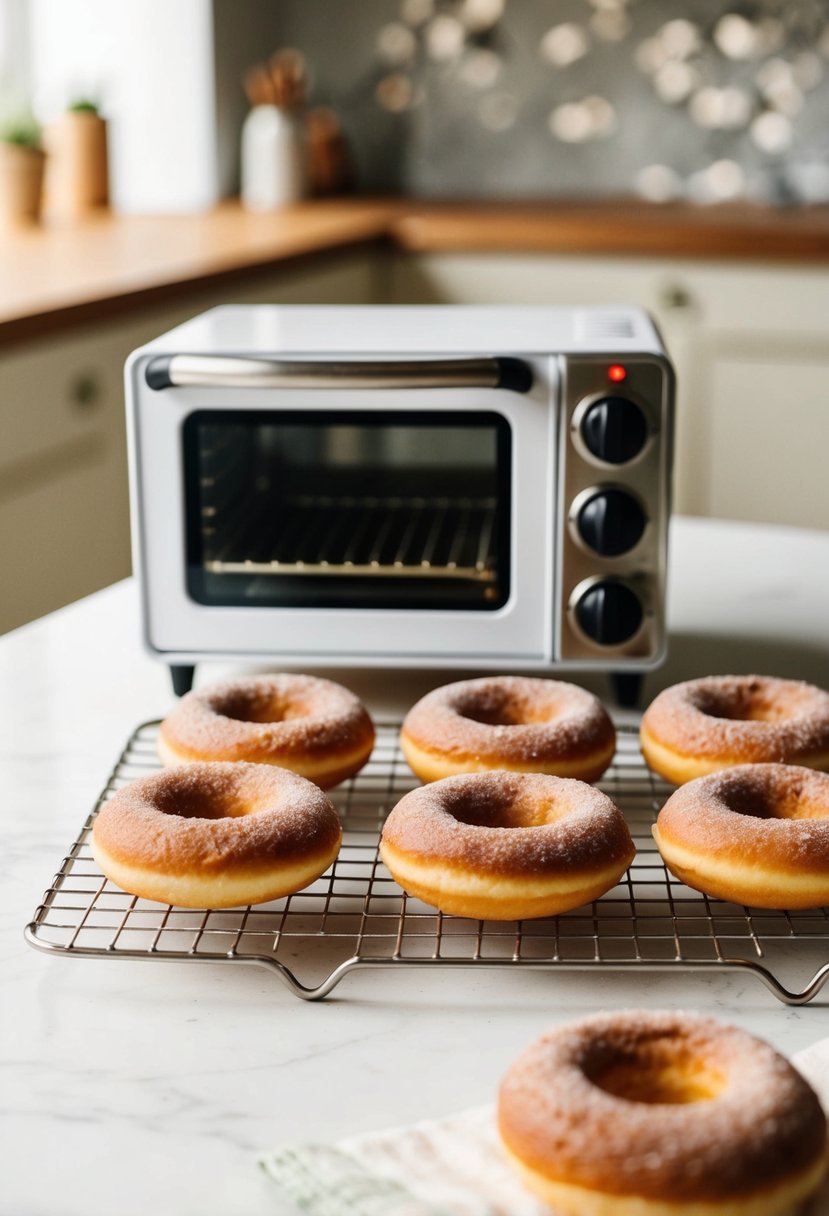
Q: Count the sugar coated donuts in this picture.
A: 7